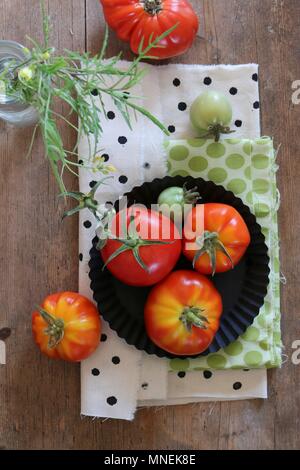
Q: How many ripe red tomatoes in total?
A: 5